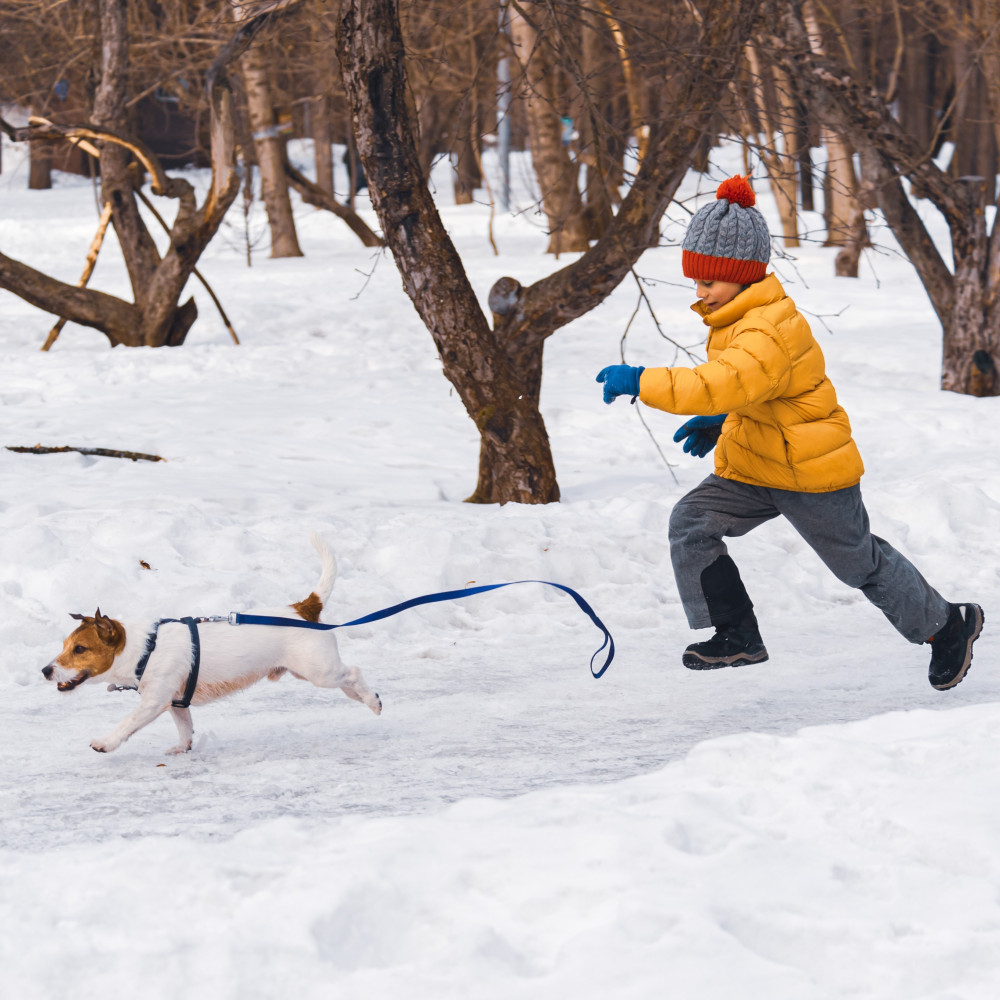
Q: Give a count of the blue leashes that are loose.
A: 1